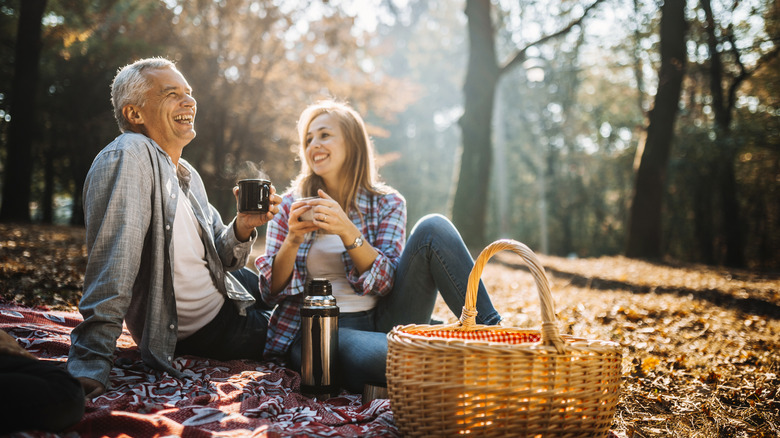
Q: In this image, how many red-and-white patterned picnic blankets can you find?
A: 1